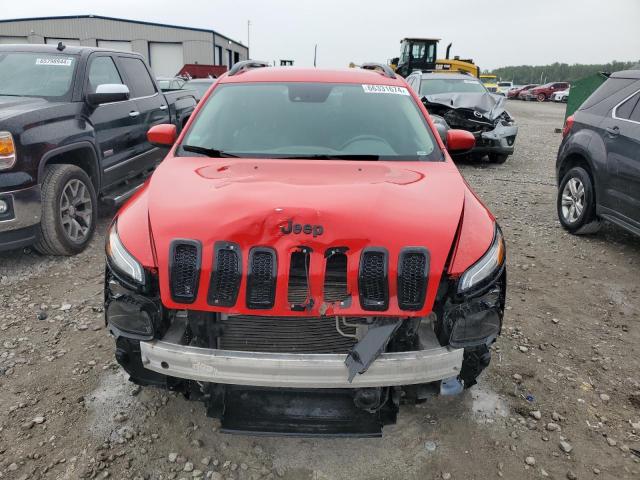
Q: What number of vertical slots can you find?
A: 7